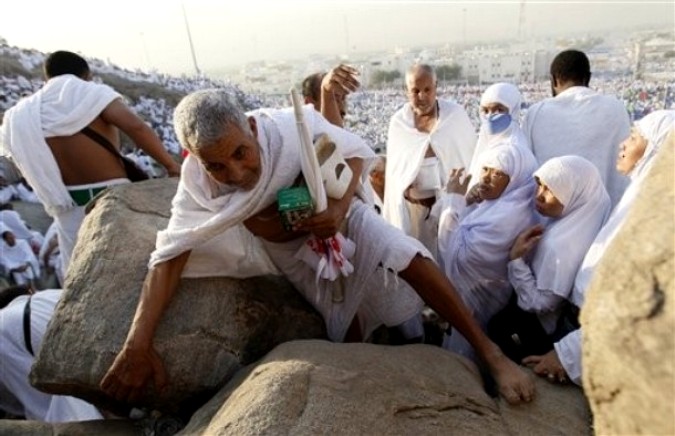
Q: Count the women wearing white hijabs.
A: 4